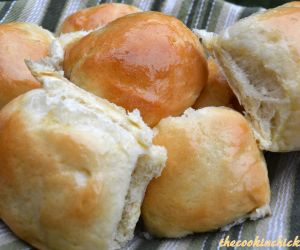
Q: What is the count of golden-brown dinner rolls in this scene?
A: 7